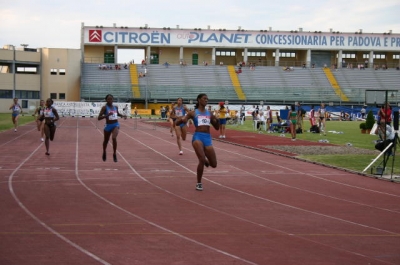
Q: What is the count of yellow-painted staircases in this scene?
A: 3